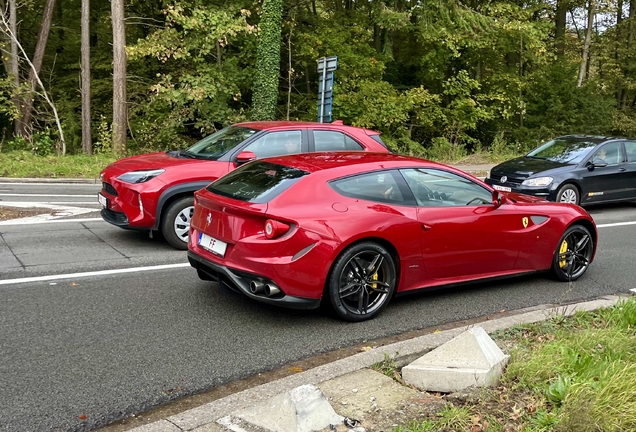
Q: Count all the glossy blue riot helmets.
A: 0